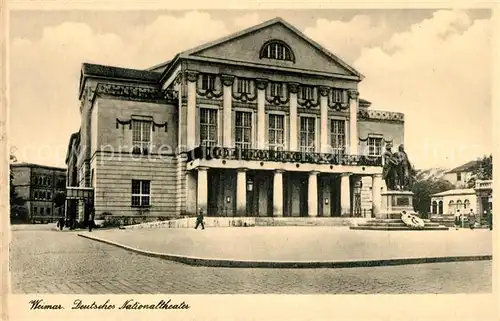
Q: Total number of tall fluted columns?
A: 6